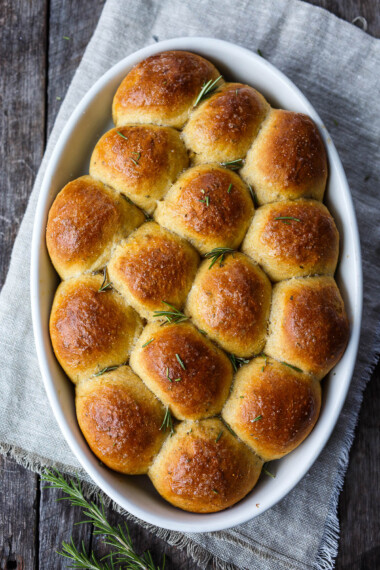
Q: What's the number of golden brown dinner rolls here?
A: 15